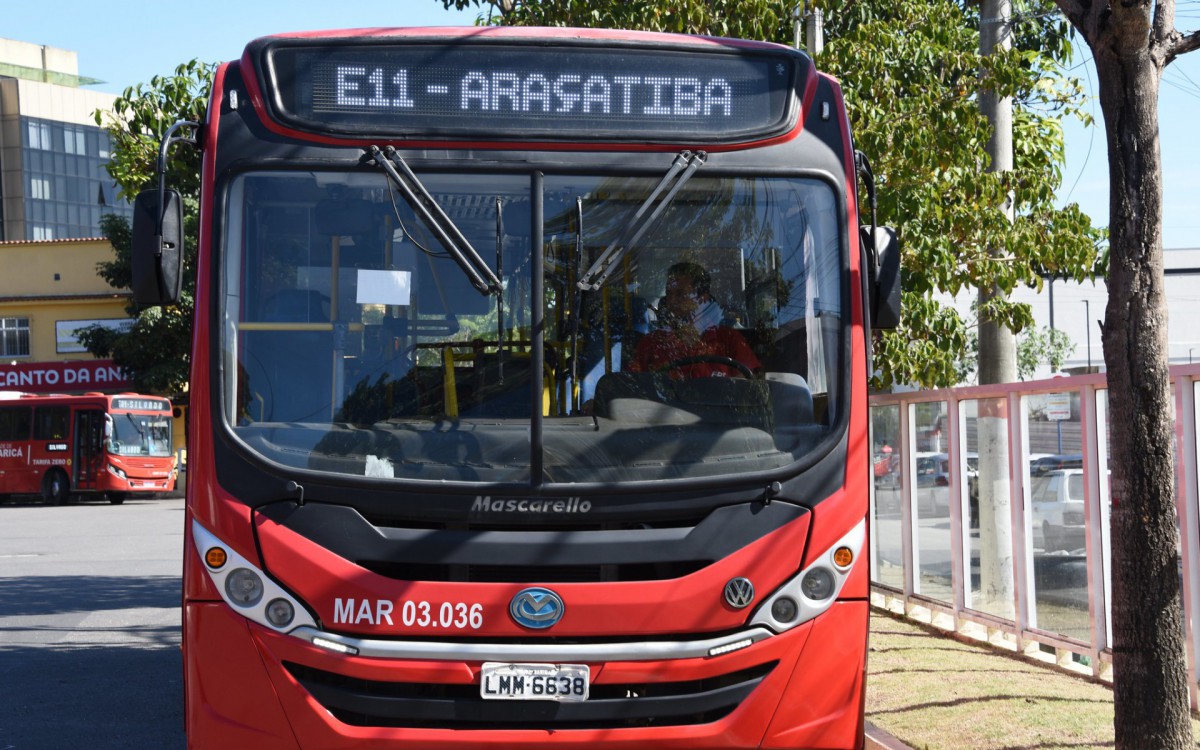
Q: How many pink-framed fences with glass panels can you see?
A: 1